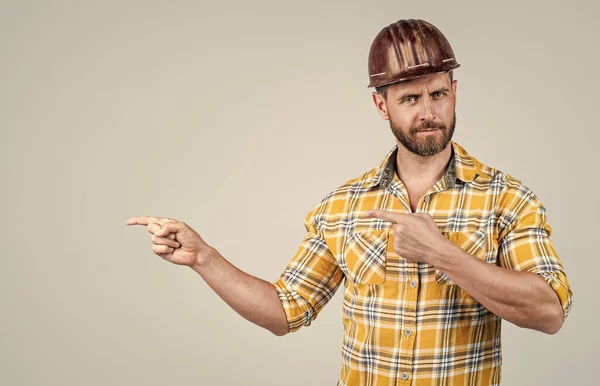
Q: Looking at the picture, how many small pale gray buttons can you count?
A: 4